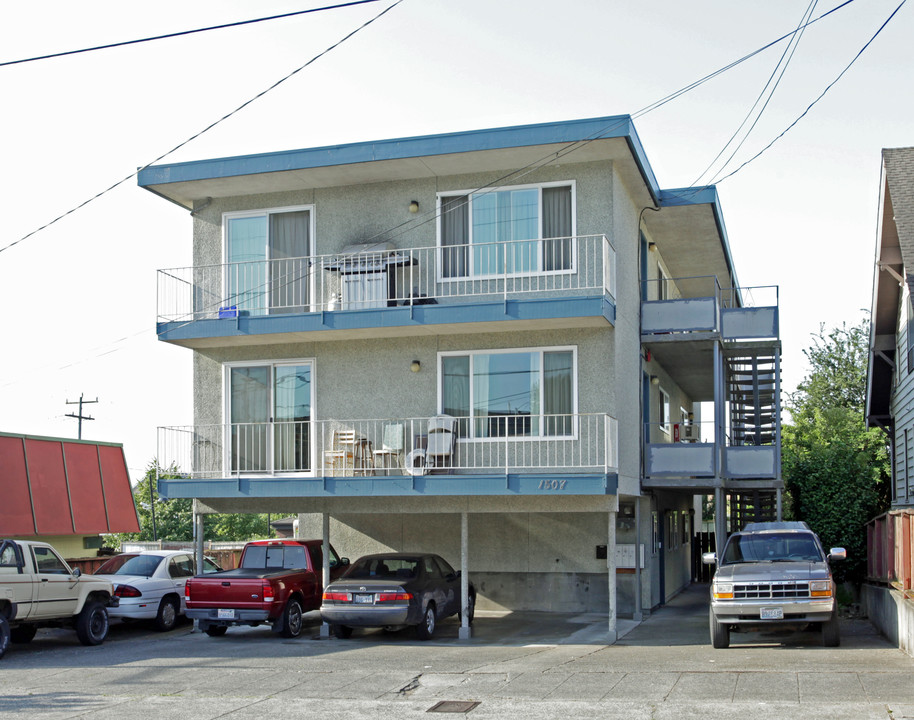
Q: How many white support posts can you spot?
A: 4